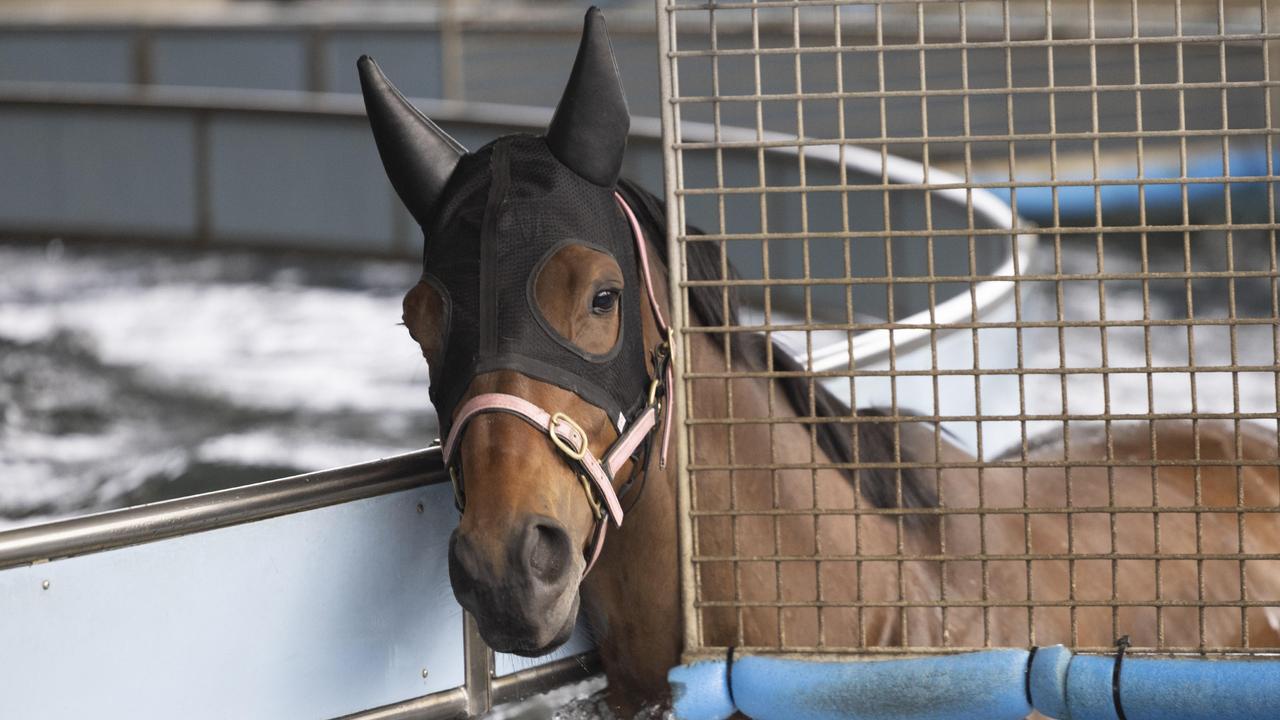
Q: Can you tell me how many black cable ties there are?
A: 3